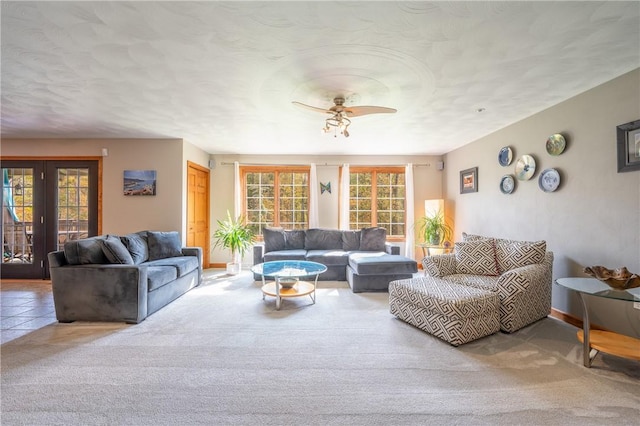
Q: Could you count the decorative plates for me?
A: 5